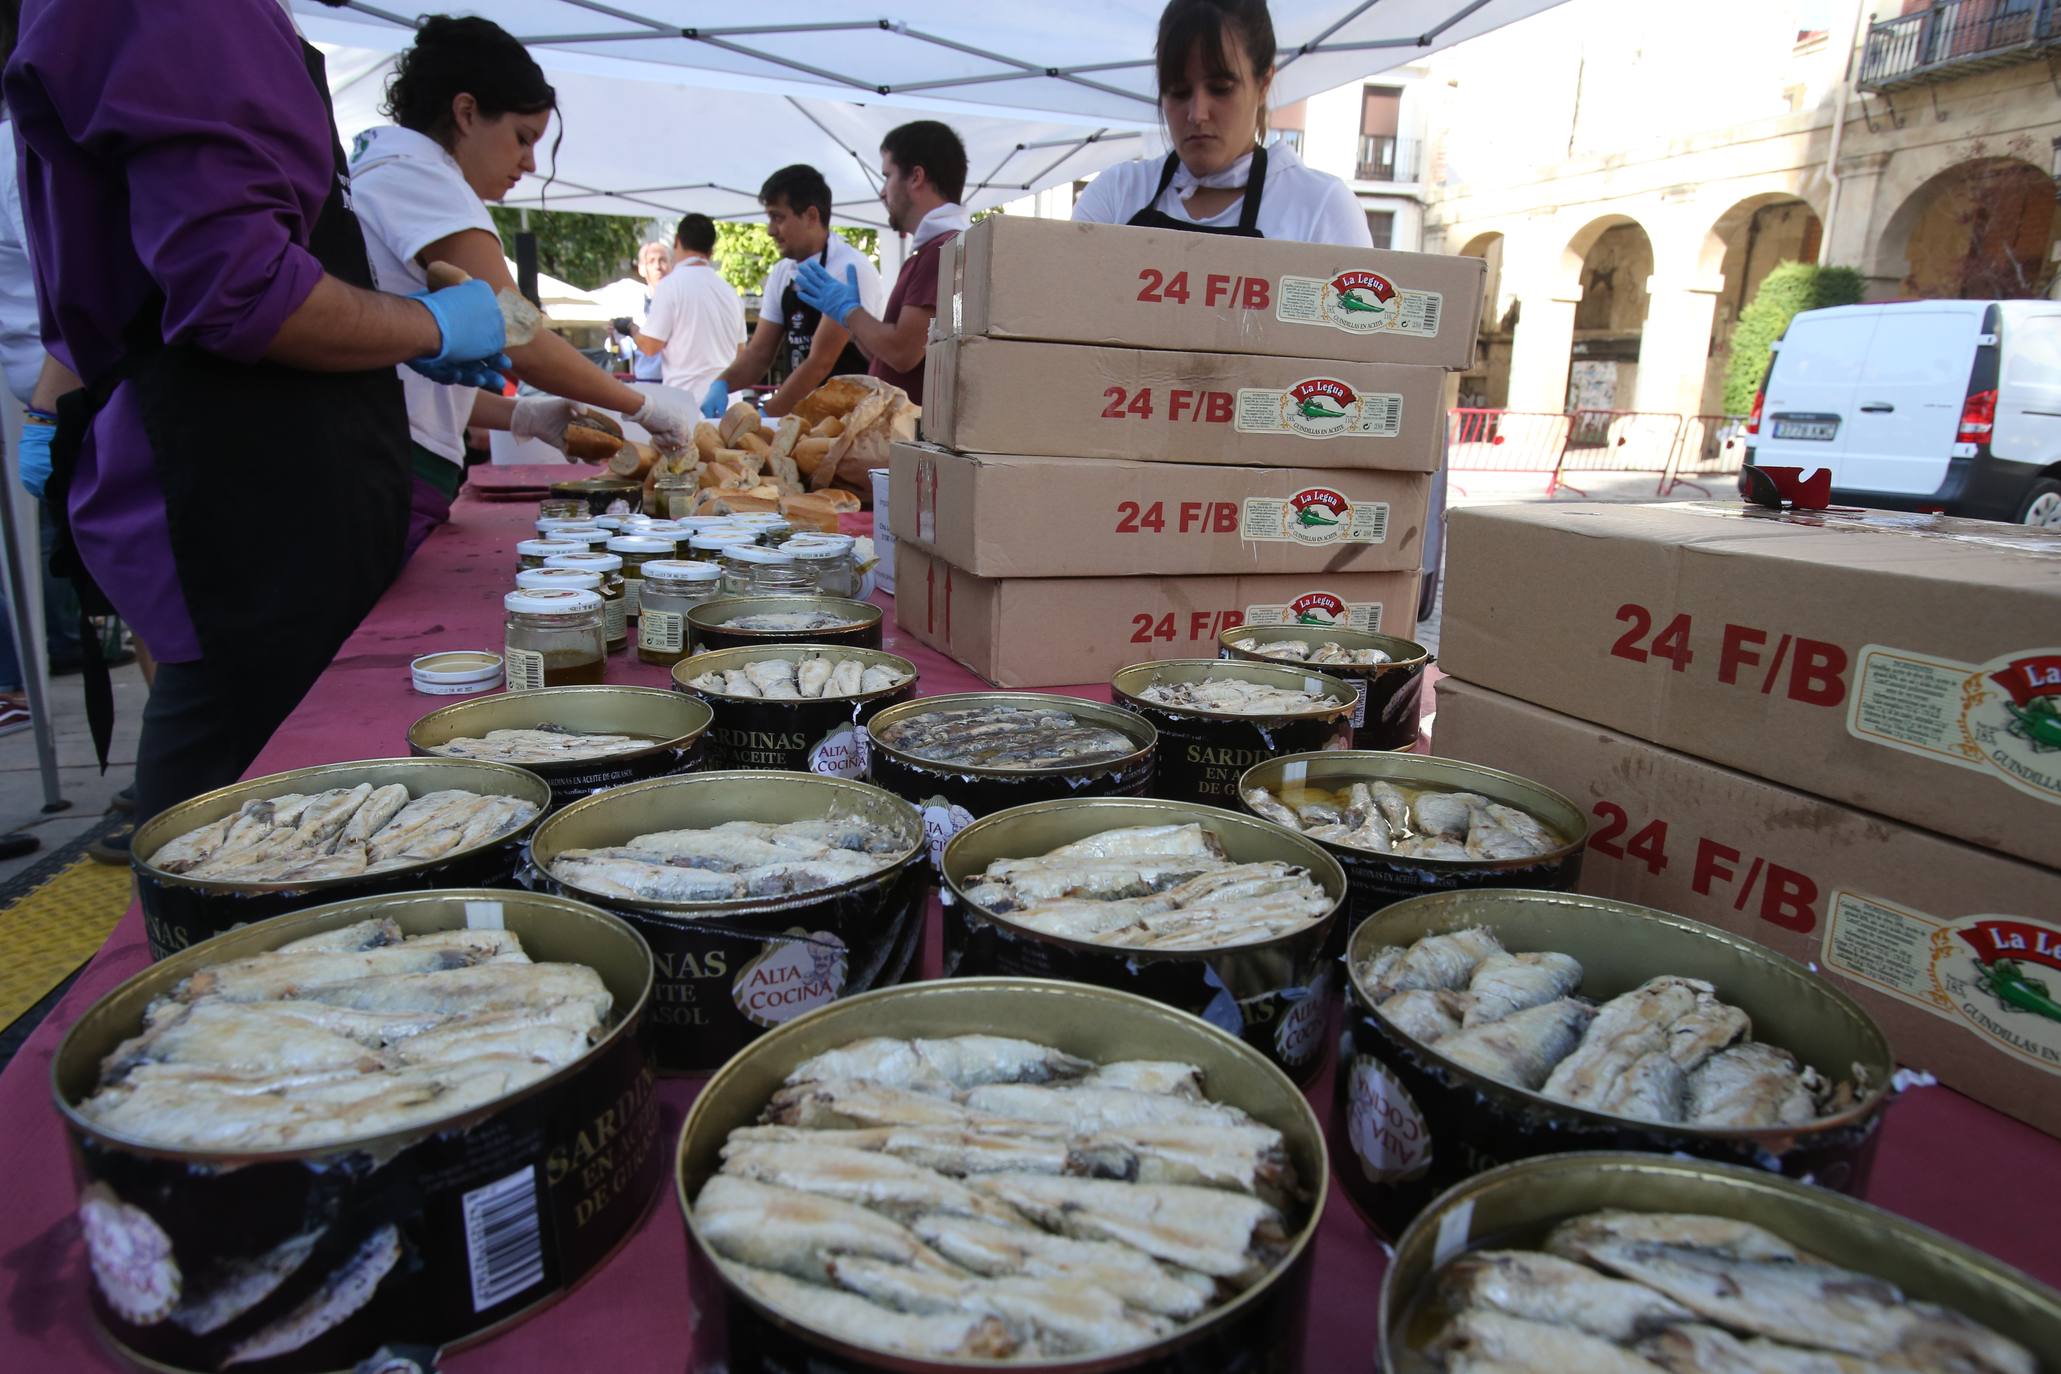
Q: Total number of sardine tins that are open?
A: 14